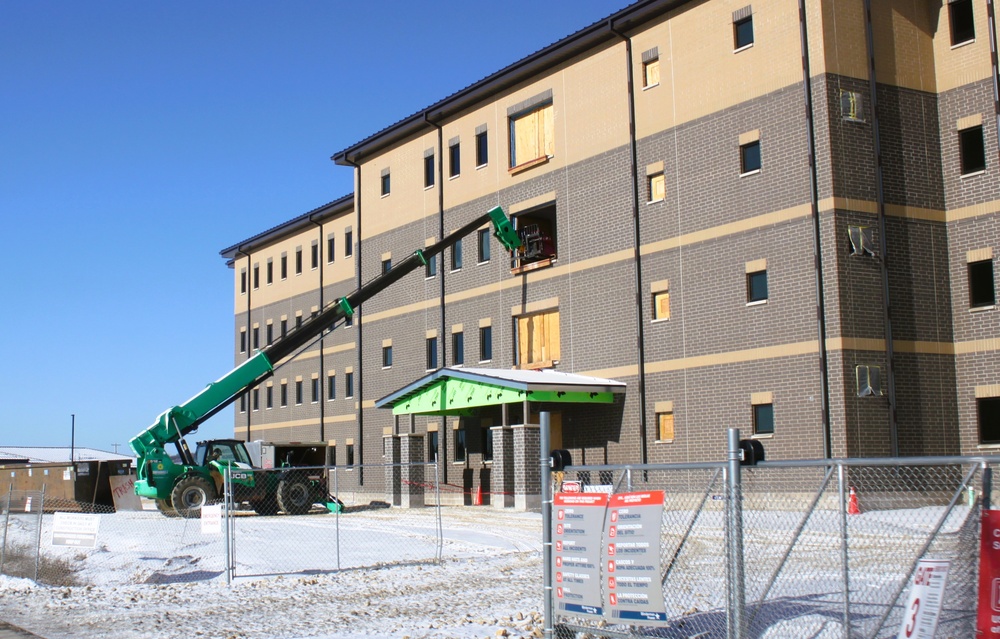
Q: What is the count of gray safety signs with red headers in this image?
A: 2